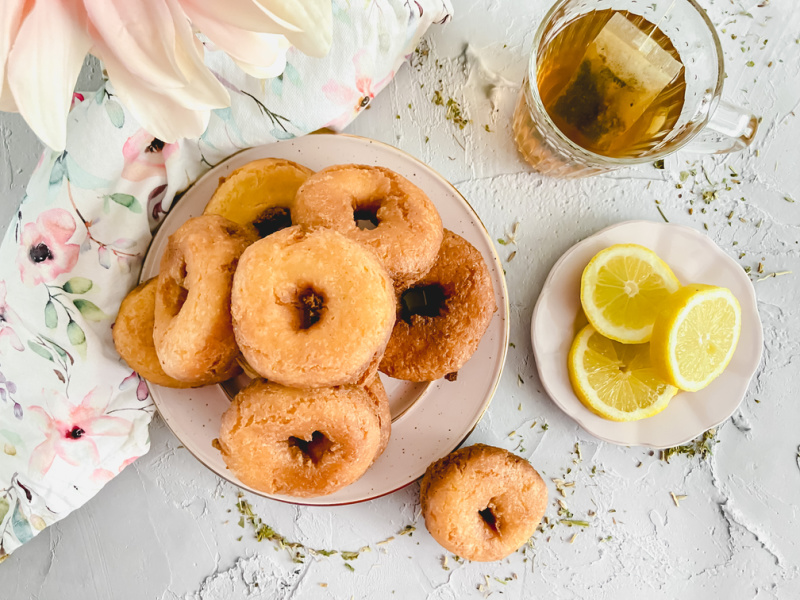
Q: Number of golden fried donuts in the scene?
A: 8